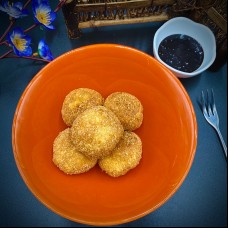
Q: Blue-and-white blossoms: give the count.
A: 4